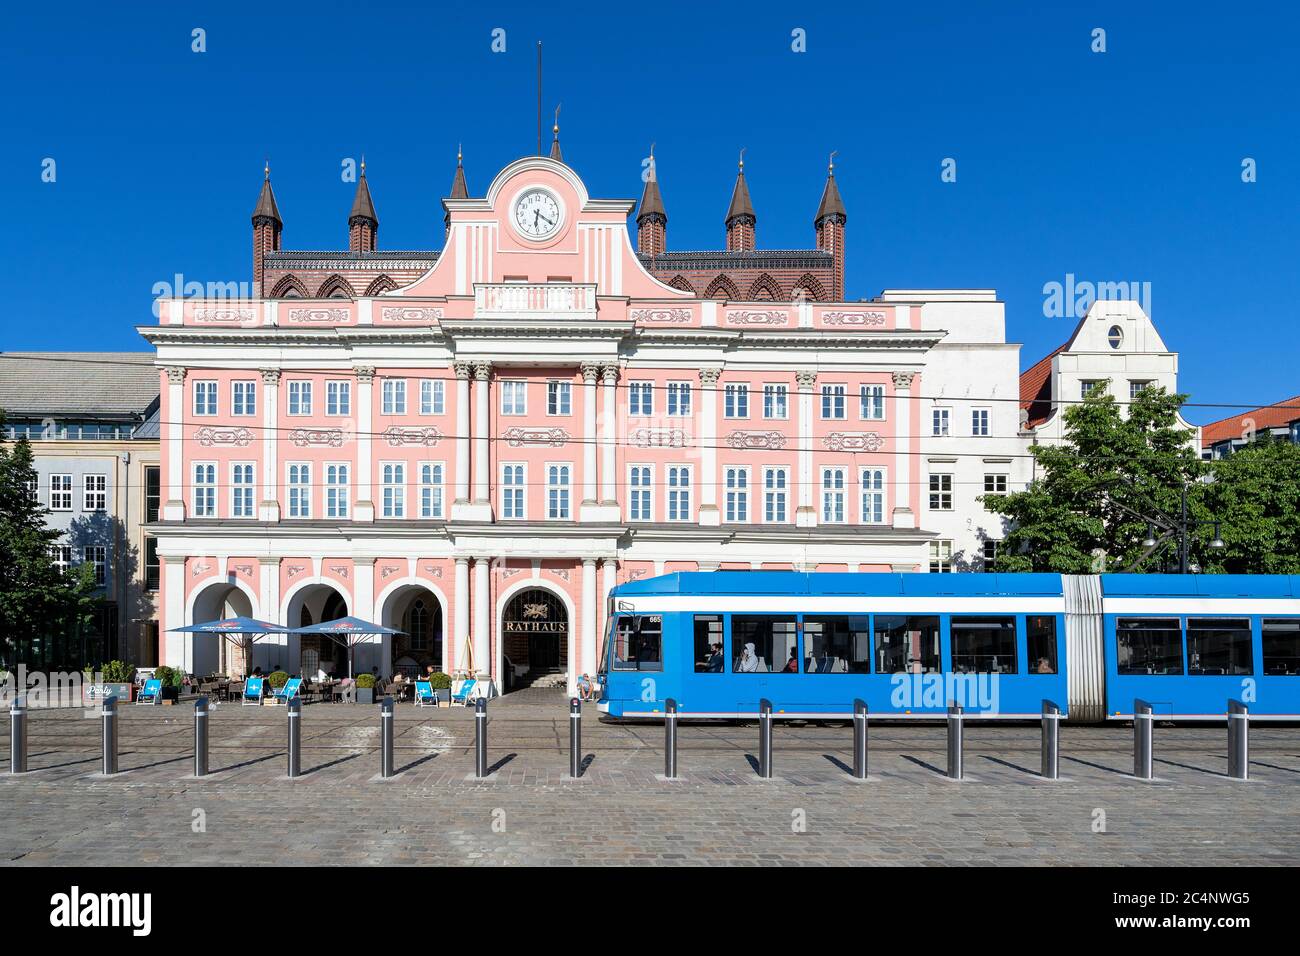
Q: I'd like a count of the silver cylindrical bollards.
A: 14